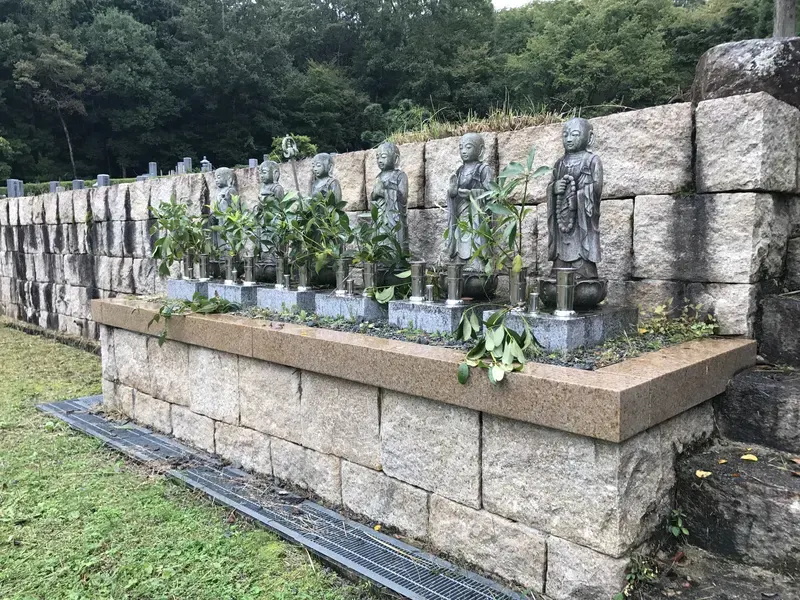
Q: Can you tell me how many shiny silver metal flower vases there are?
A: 12